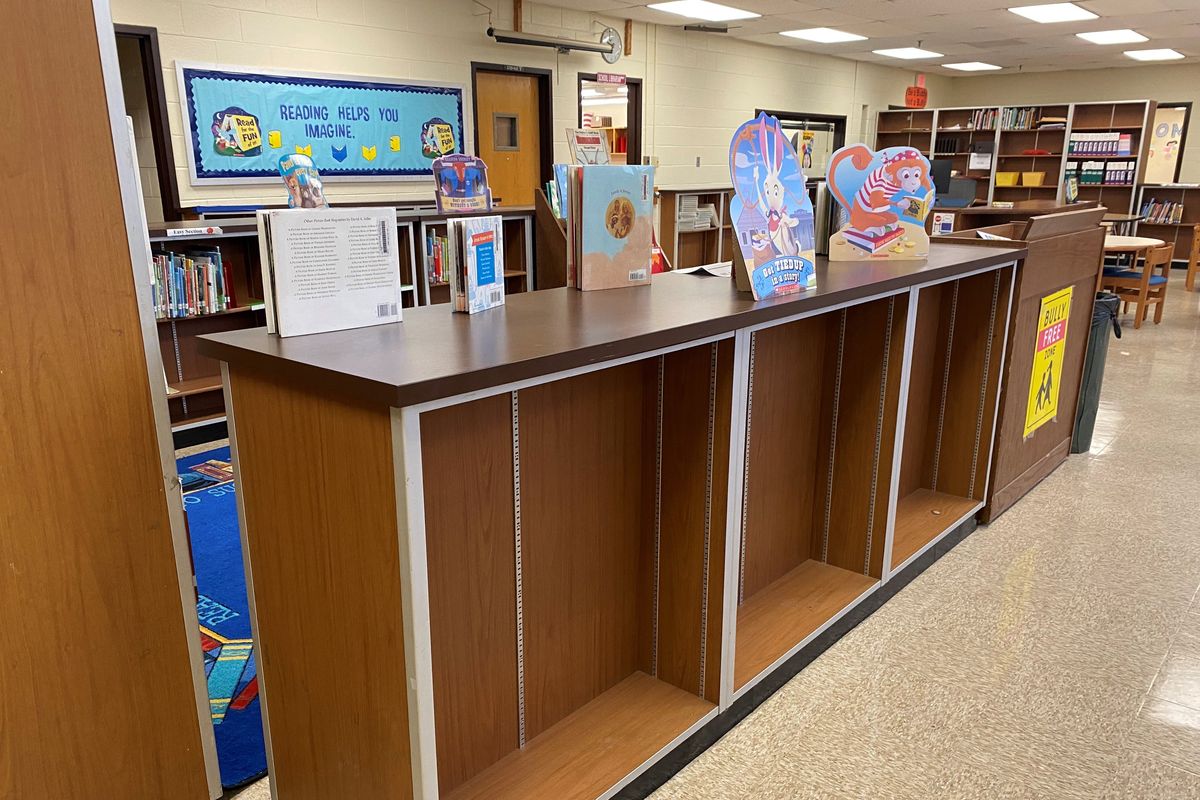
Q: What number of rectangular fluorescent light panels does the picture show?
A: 7